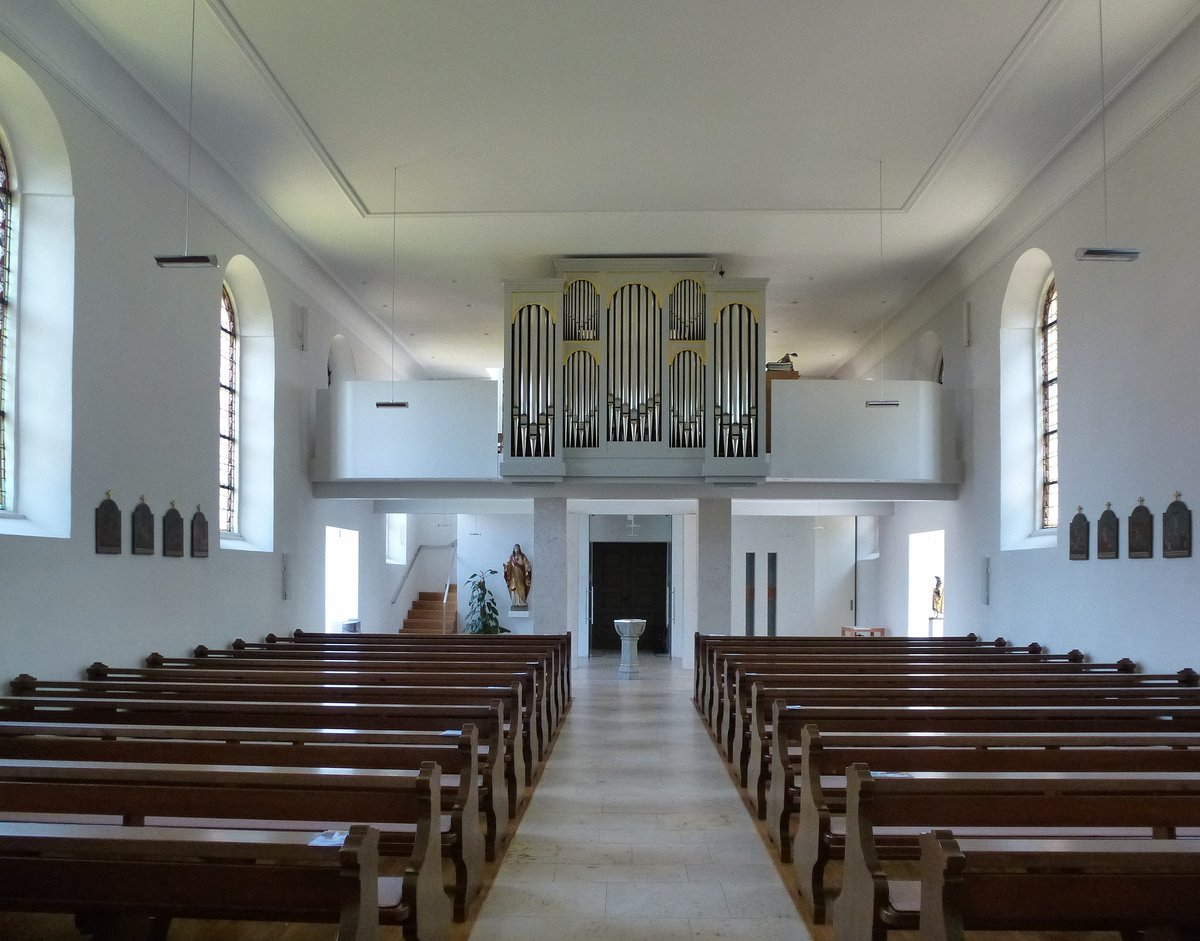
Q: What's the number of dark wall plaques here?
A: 8